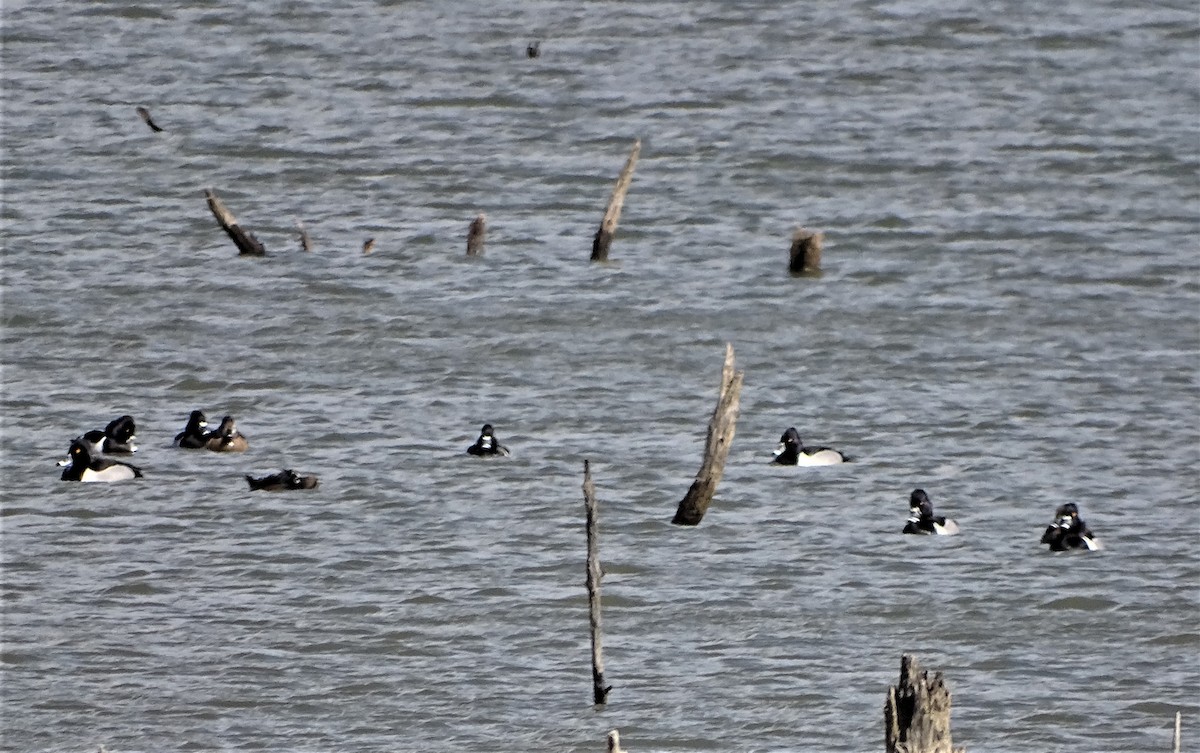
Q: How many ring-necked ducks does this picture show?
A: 9